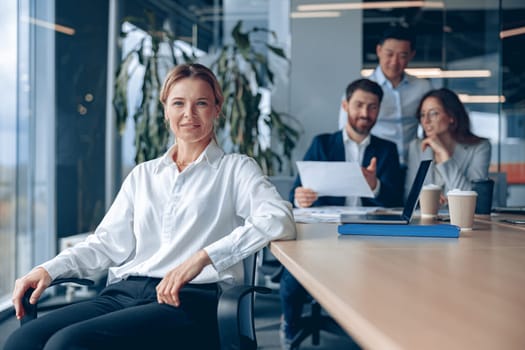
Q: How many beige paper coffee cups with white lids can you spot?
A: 2